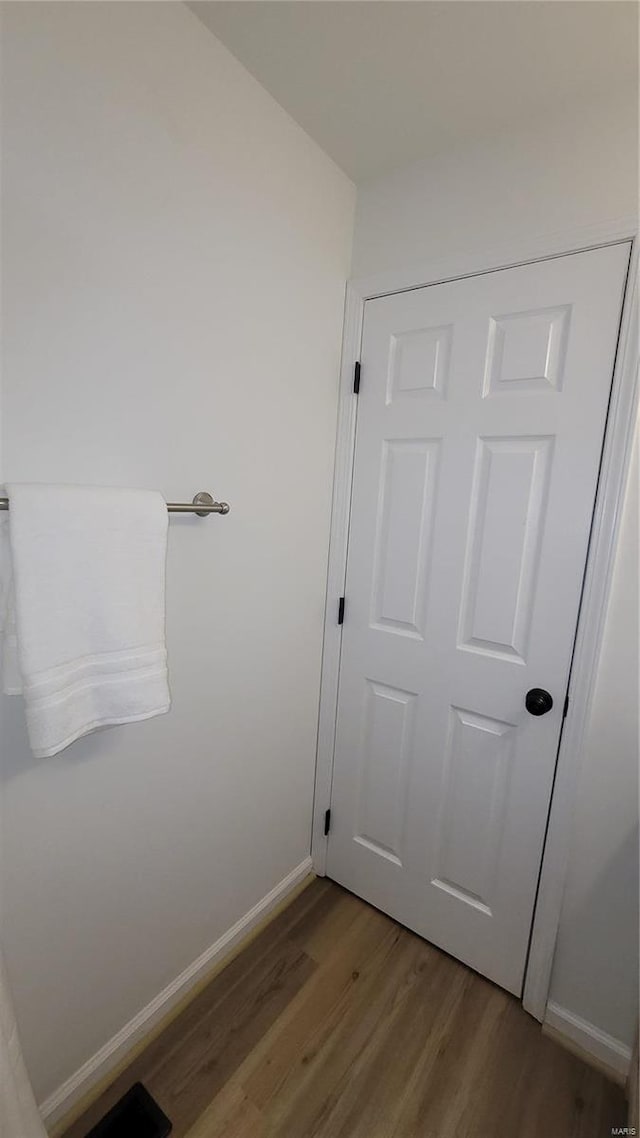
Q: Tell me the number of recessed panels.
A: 6